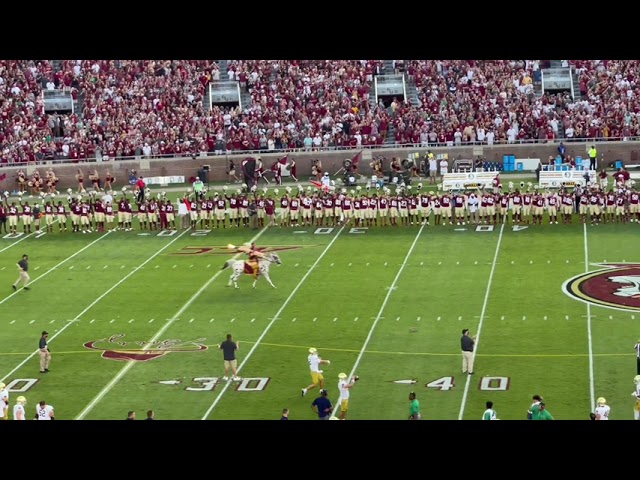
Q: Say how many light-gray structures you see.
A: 4